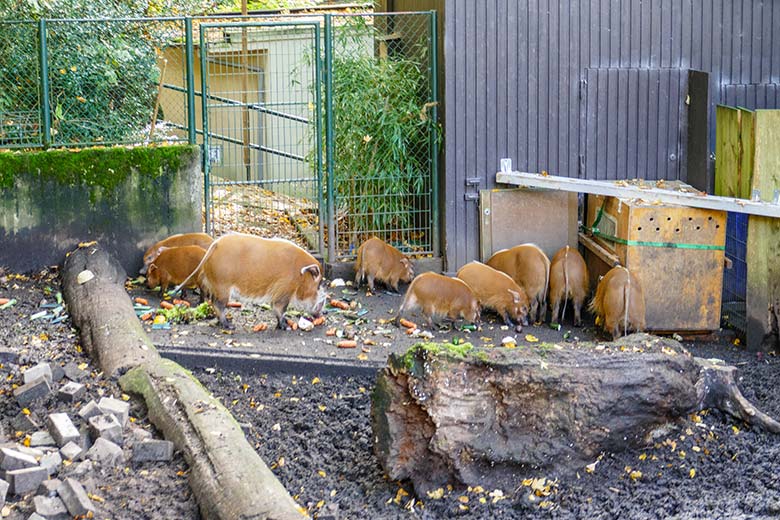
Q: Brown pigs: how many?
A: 9